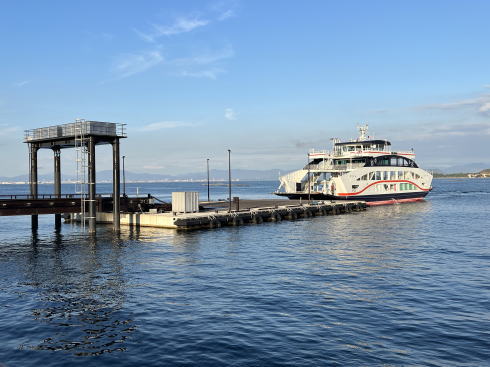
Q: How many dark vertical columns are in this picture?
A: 4